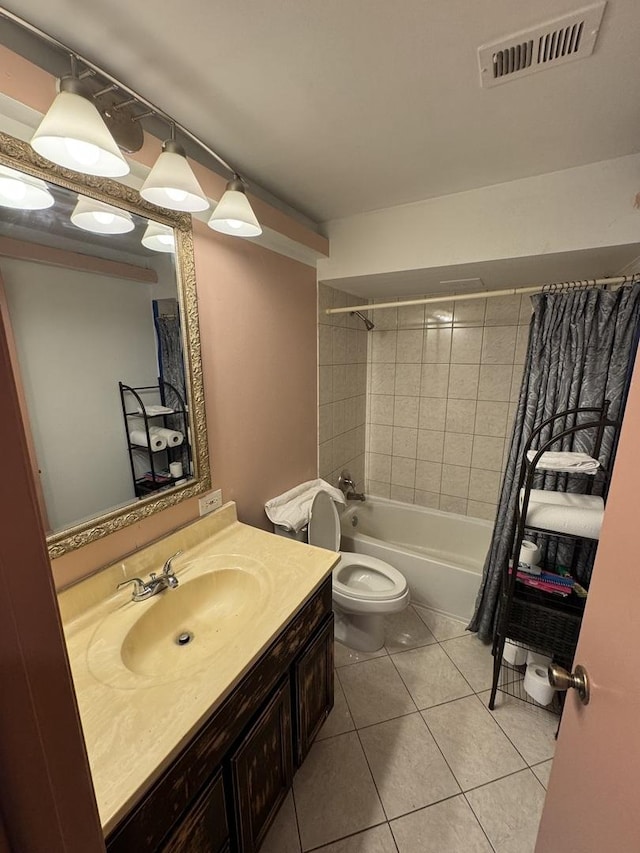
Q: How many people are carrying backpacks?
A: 0